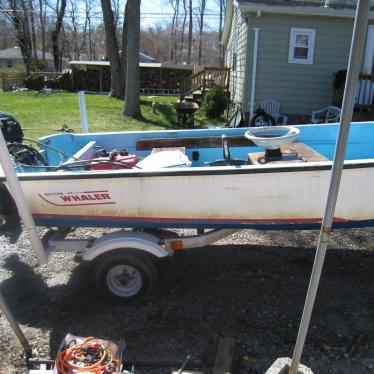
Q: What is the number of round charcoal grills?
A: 1